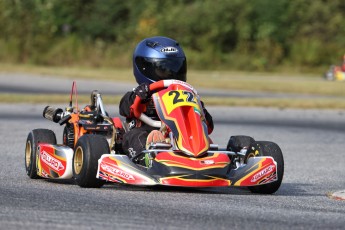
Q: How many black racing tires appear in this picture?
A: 4